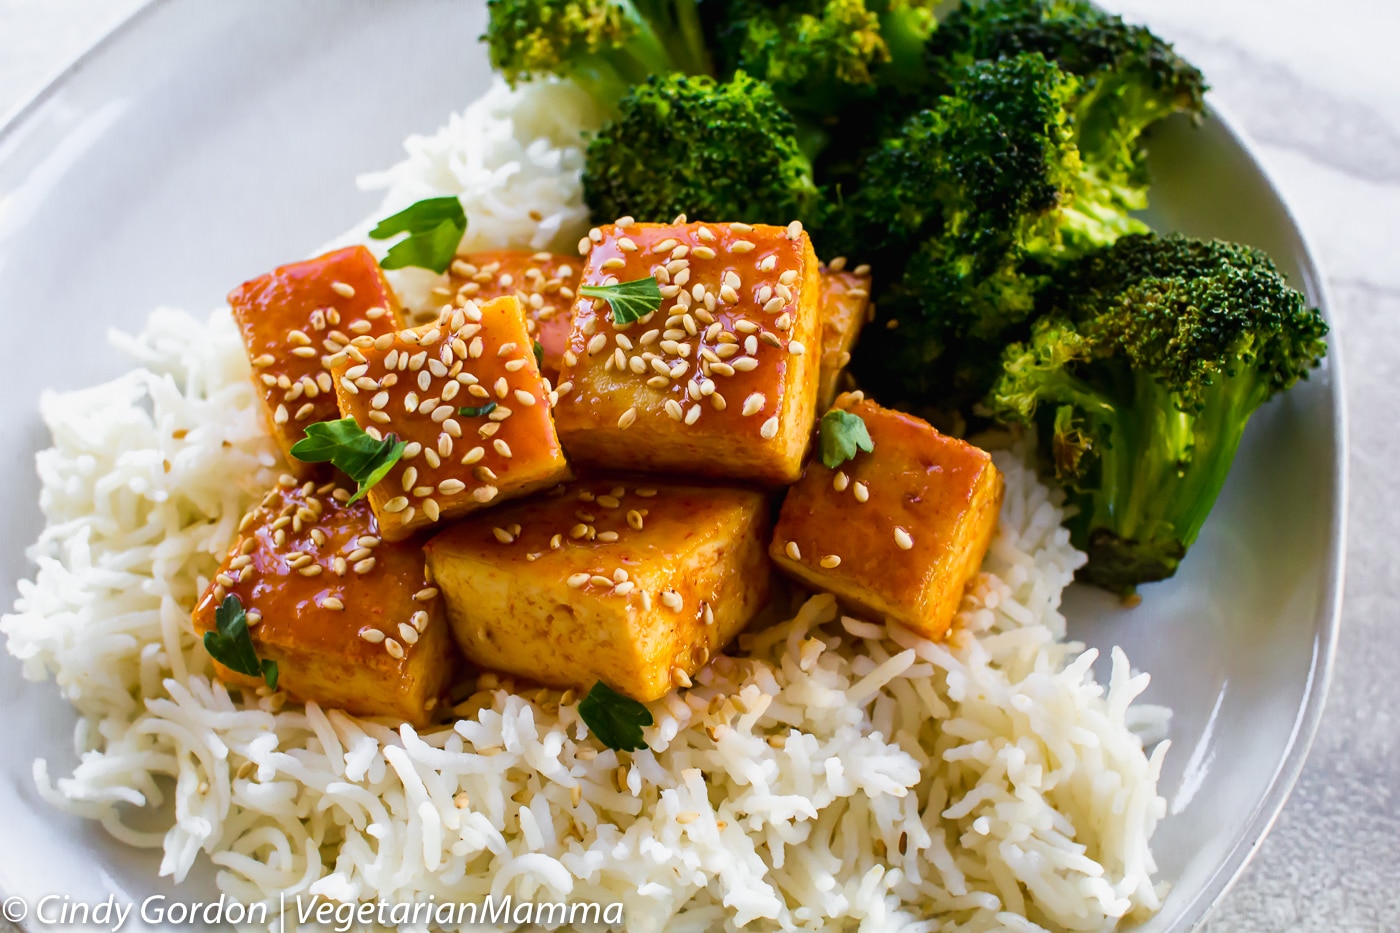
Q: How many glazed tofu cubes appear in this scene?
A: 8